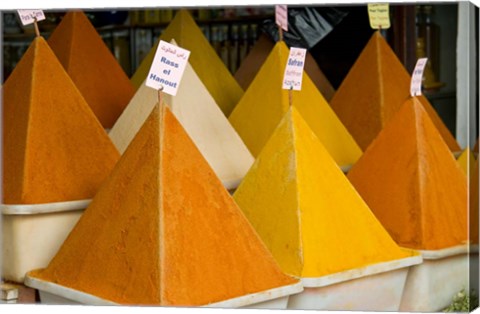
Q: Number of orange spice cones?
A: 5